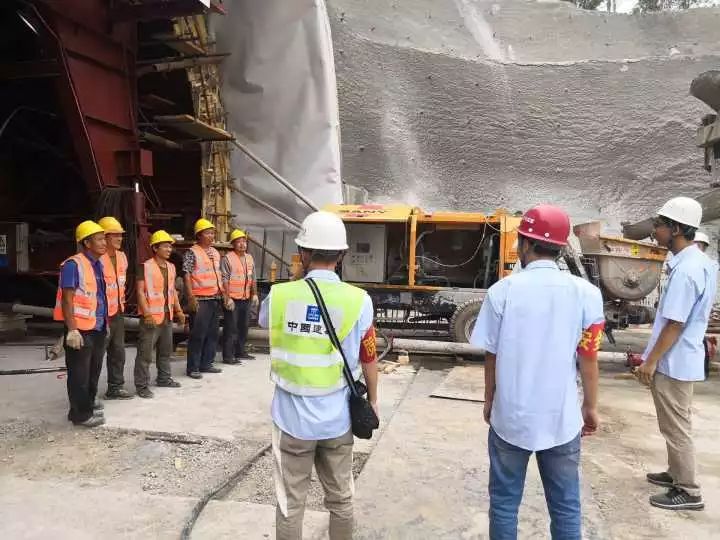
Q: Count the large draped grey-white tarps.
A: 1